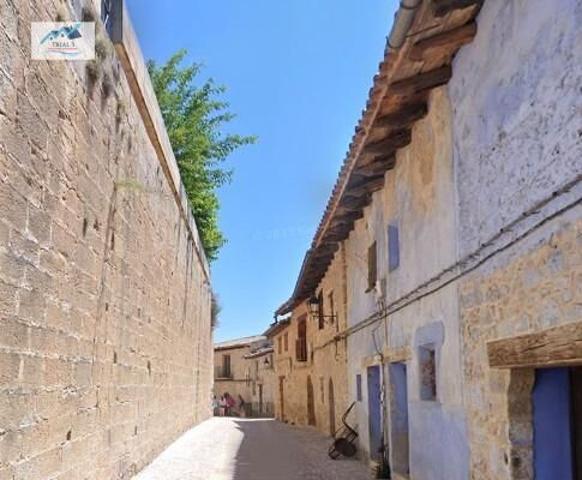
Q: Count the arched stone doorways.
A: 2